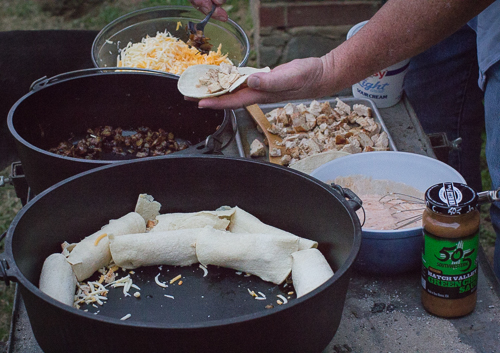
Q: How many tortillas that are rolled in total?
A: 7